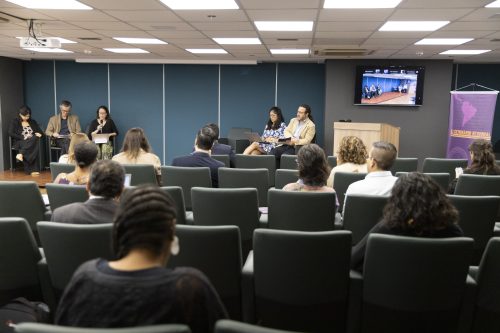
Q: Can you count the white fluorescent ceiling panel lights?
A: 15